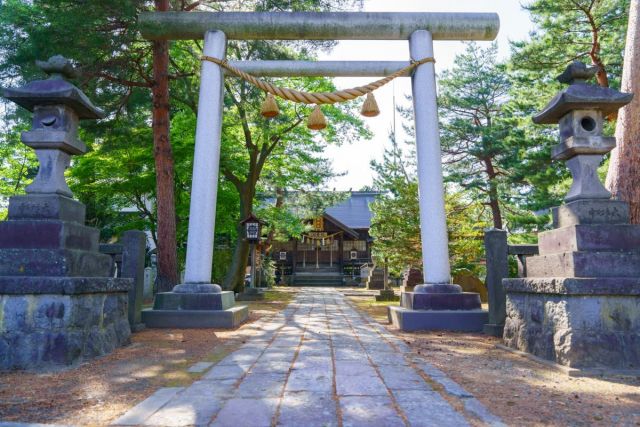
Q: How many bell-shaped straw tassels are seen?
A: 3